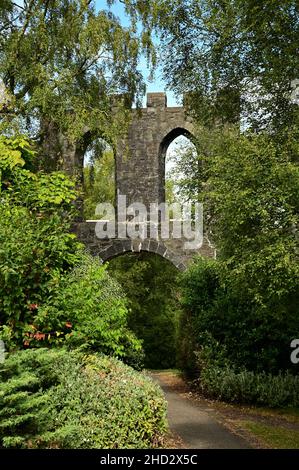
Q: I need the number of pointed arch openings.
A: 2